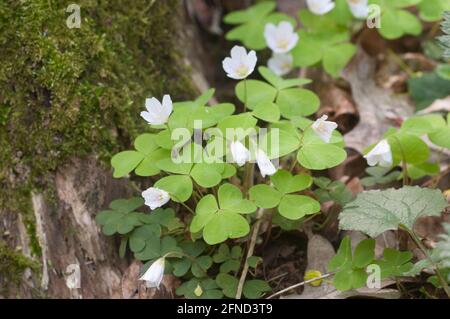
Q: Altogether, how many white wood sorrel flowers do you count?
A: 12